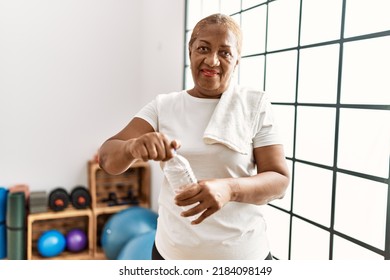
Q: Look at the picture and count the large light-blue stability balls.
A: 2